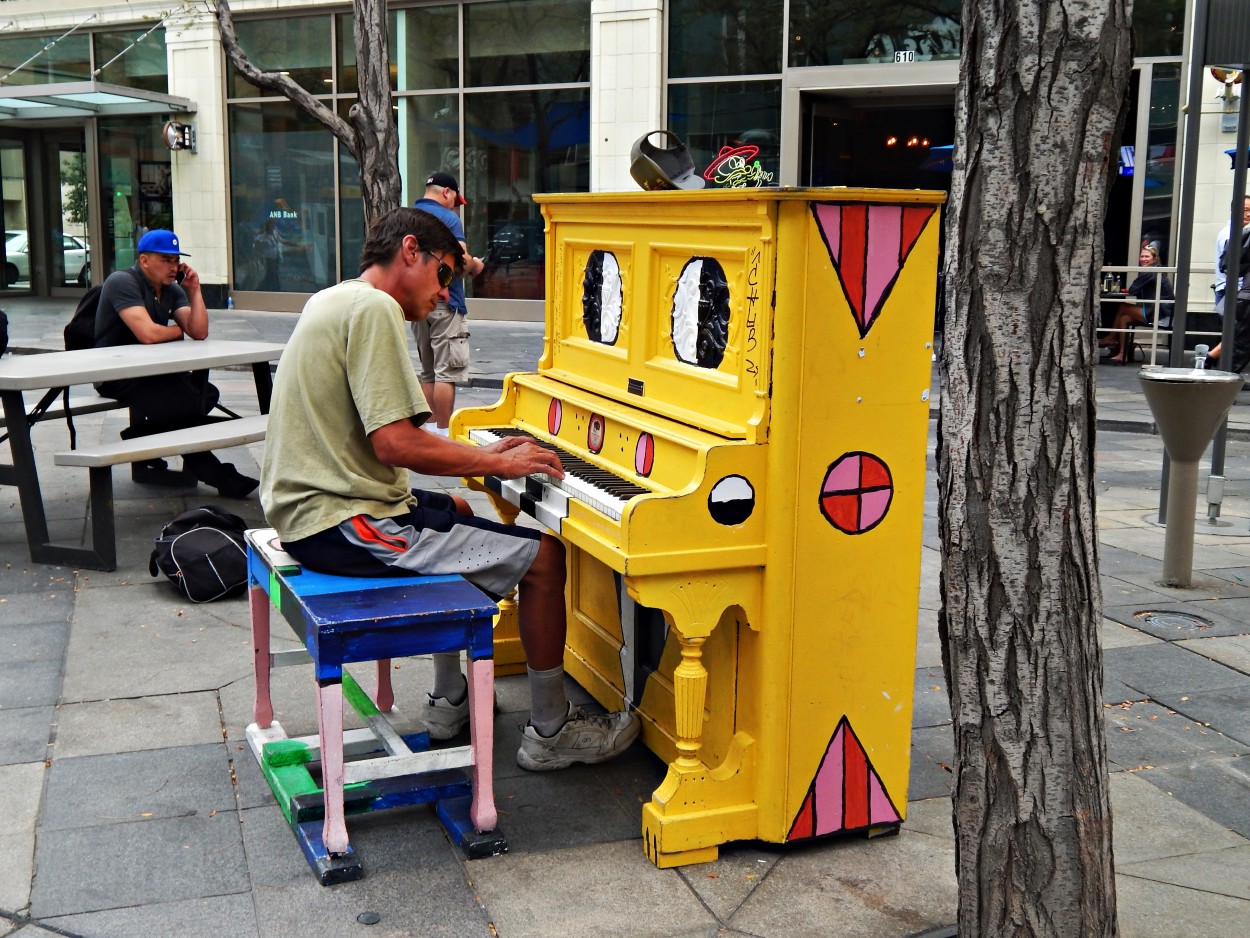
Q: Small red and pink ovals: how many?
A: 2